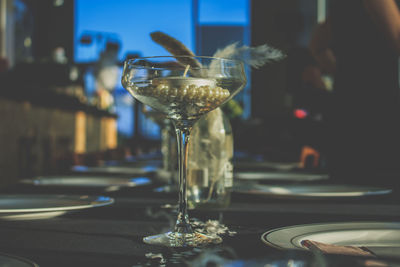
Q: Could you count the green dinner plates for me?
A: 0